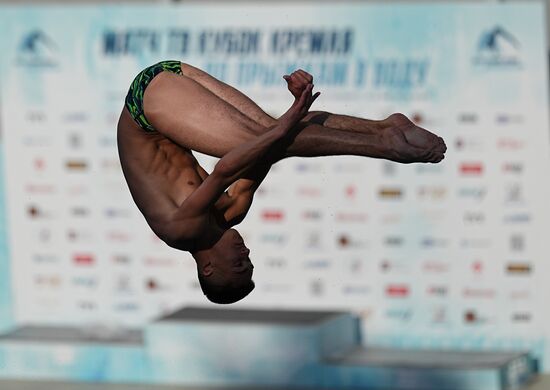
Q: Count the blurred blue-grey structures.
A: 3